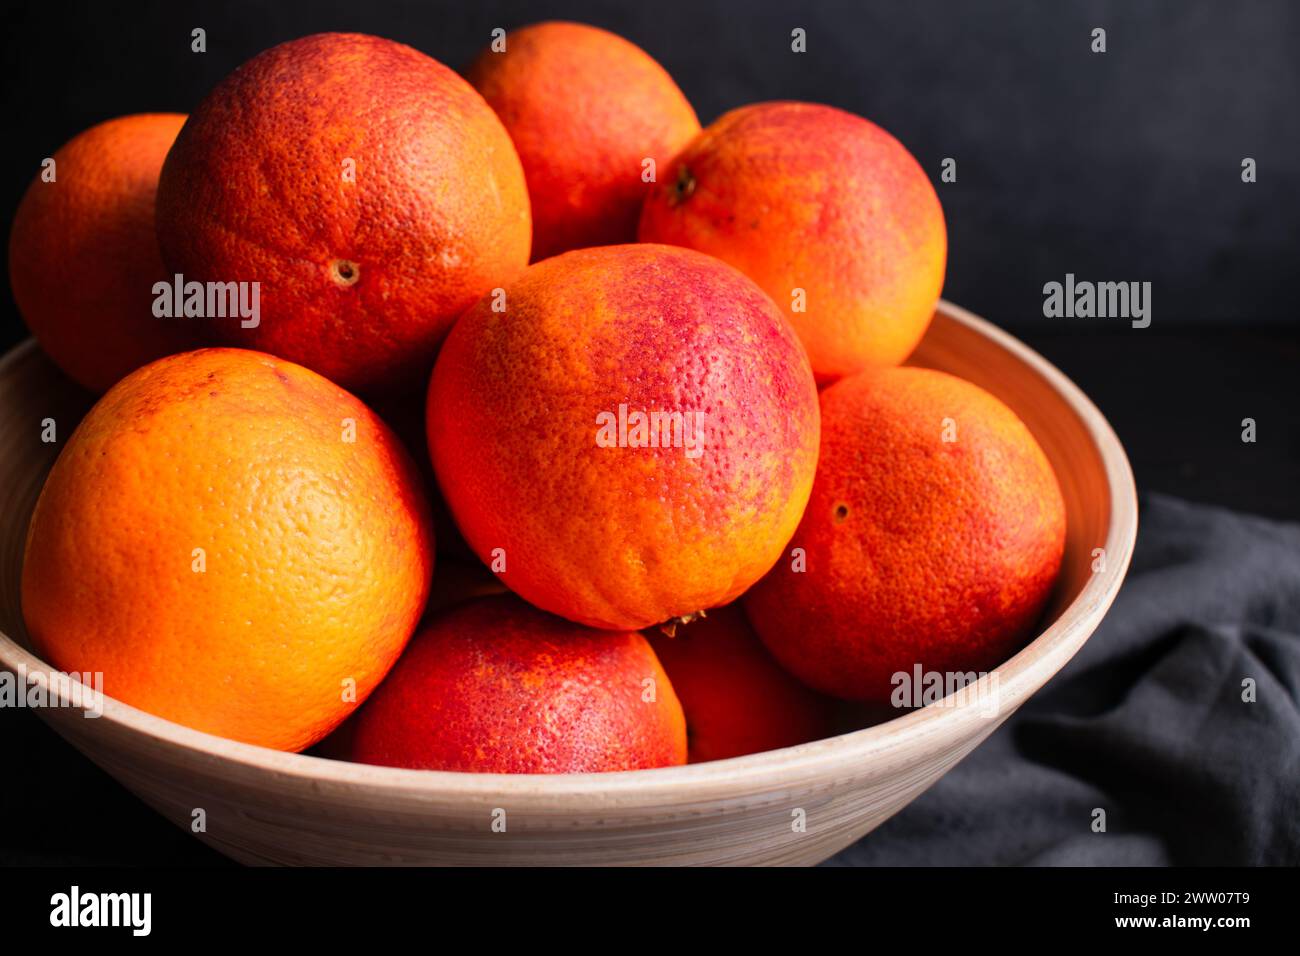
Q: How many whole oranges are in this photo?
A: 9